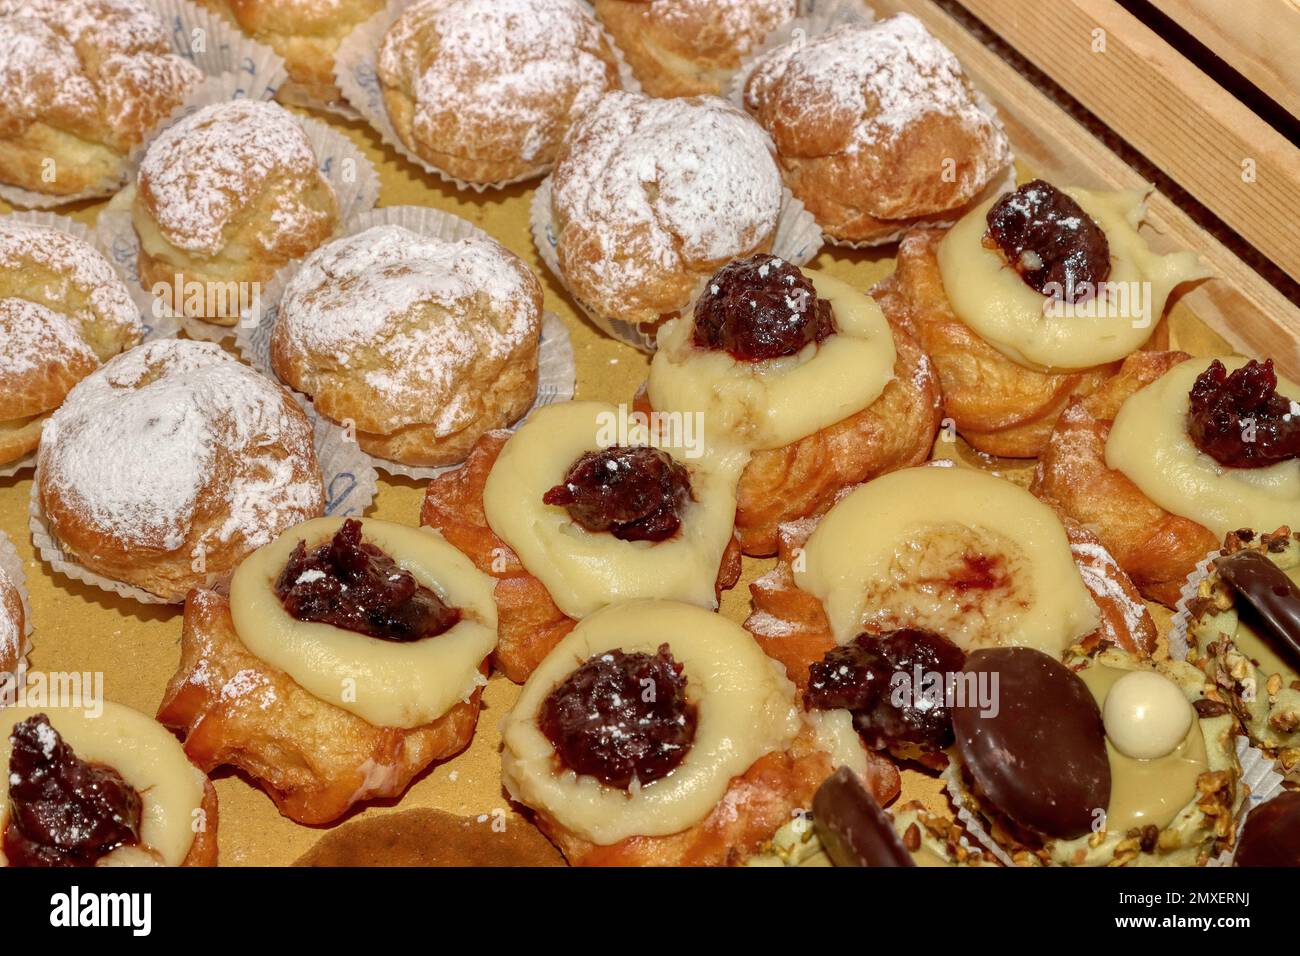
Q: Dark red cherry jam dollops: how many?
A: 8